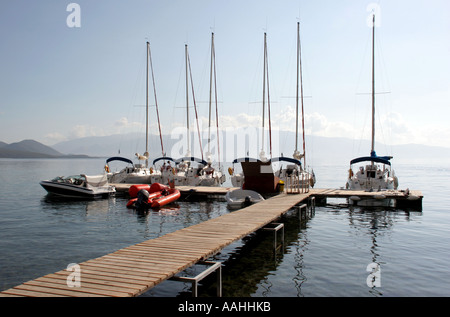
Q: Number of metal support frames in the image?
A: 4